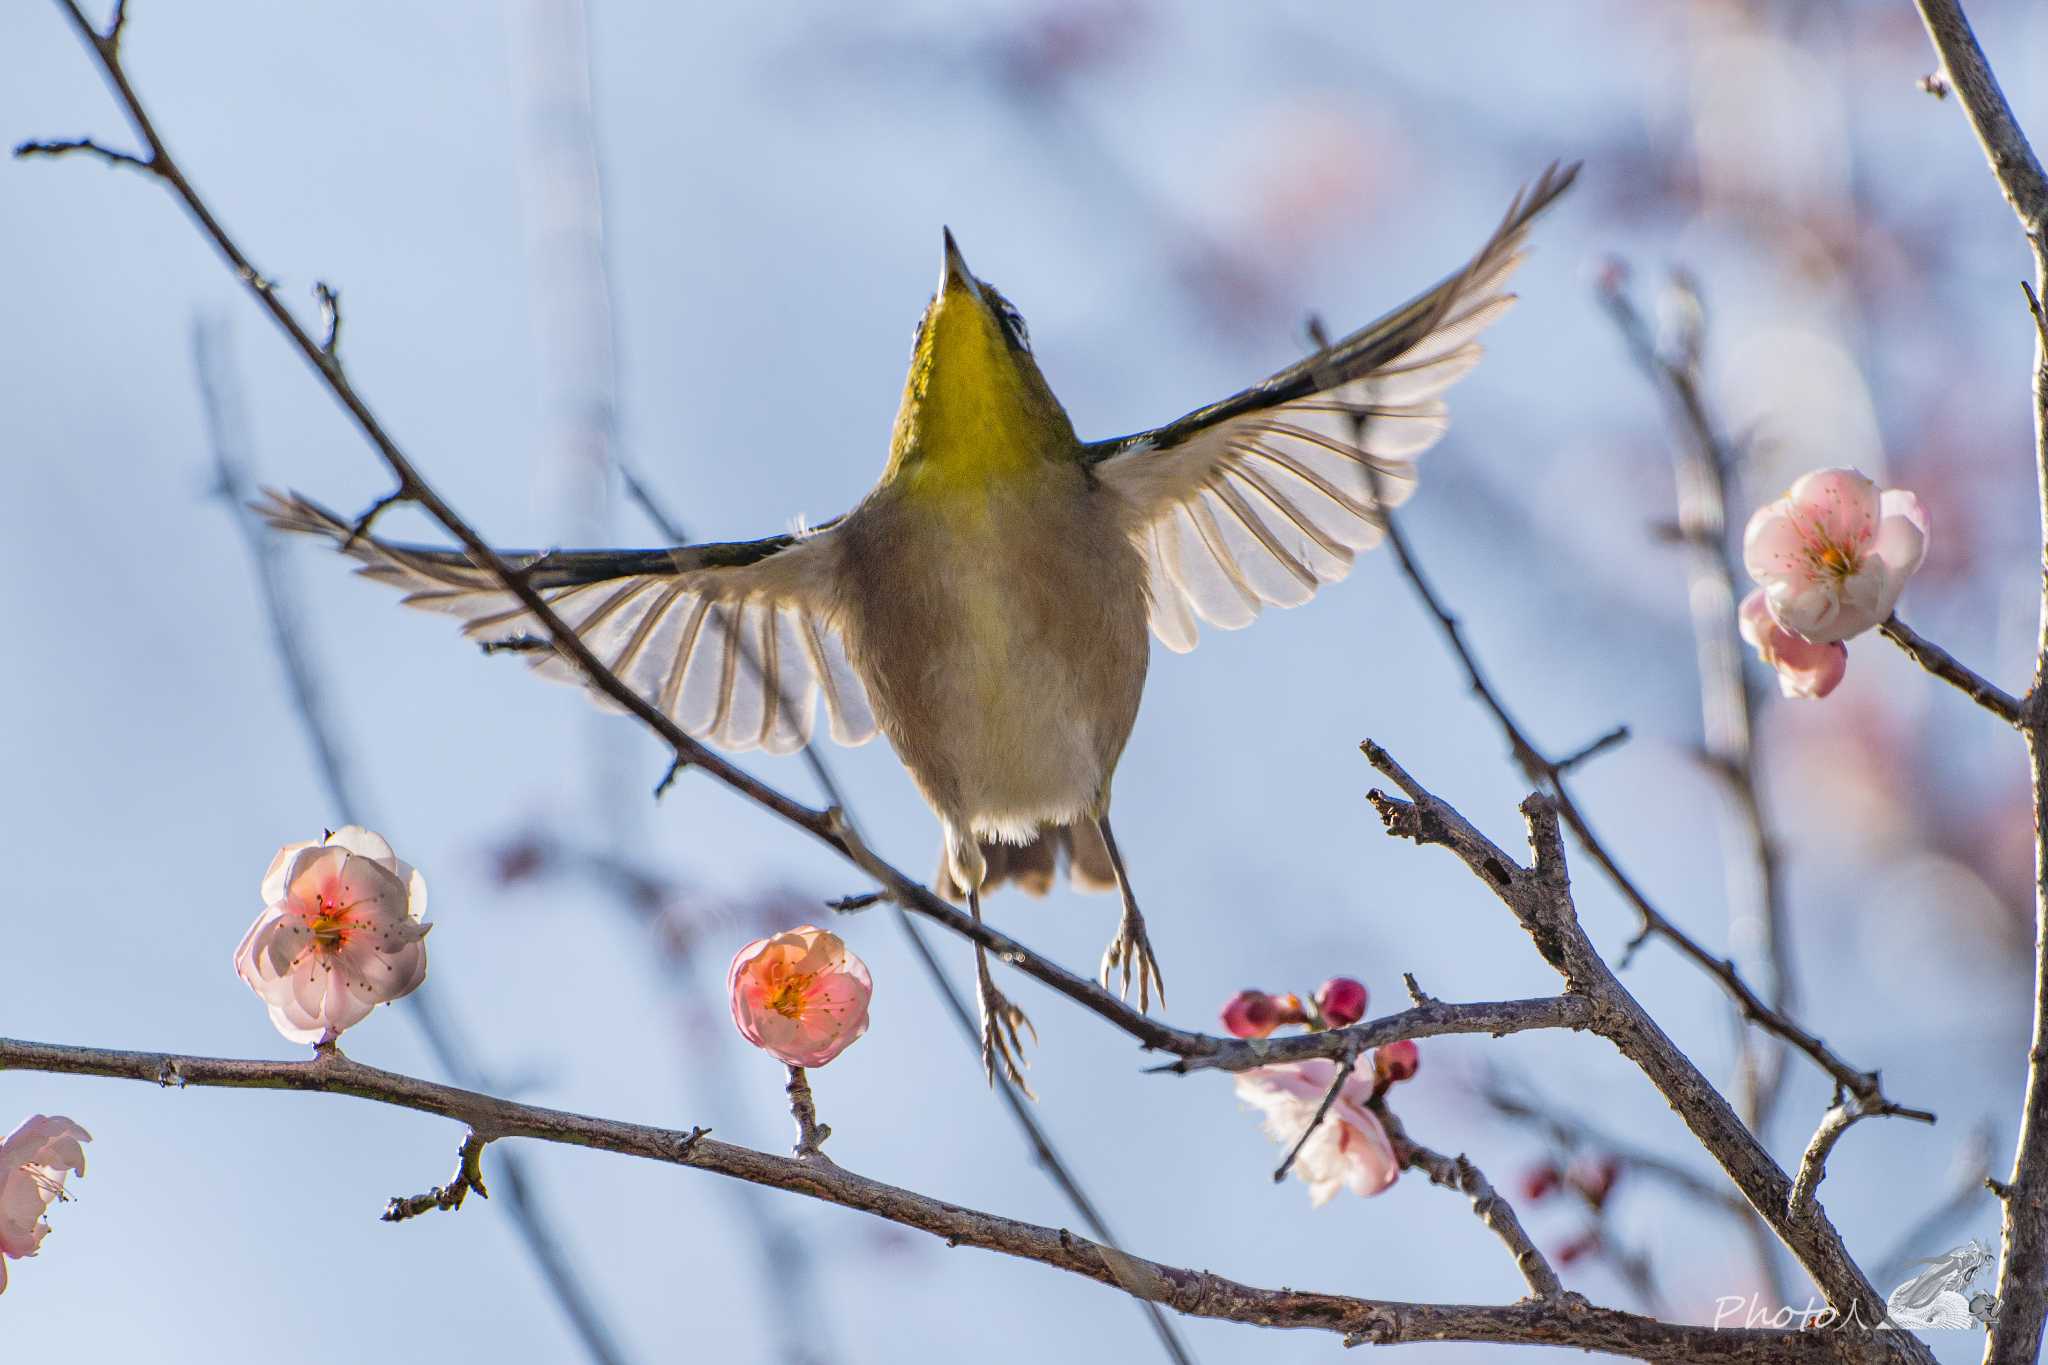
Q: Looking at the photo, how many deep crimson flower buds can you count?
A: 3